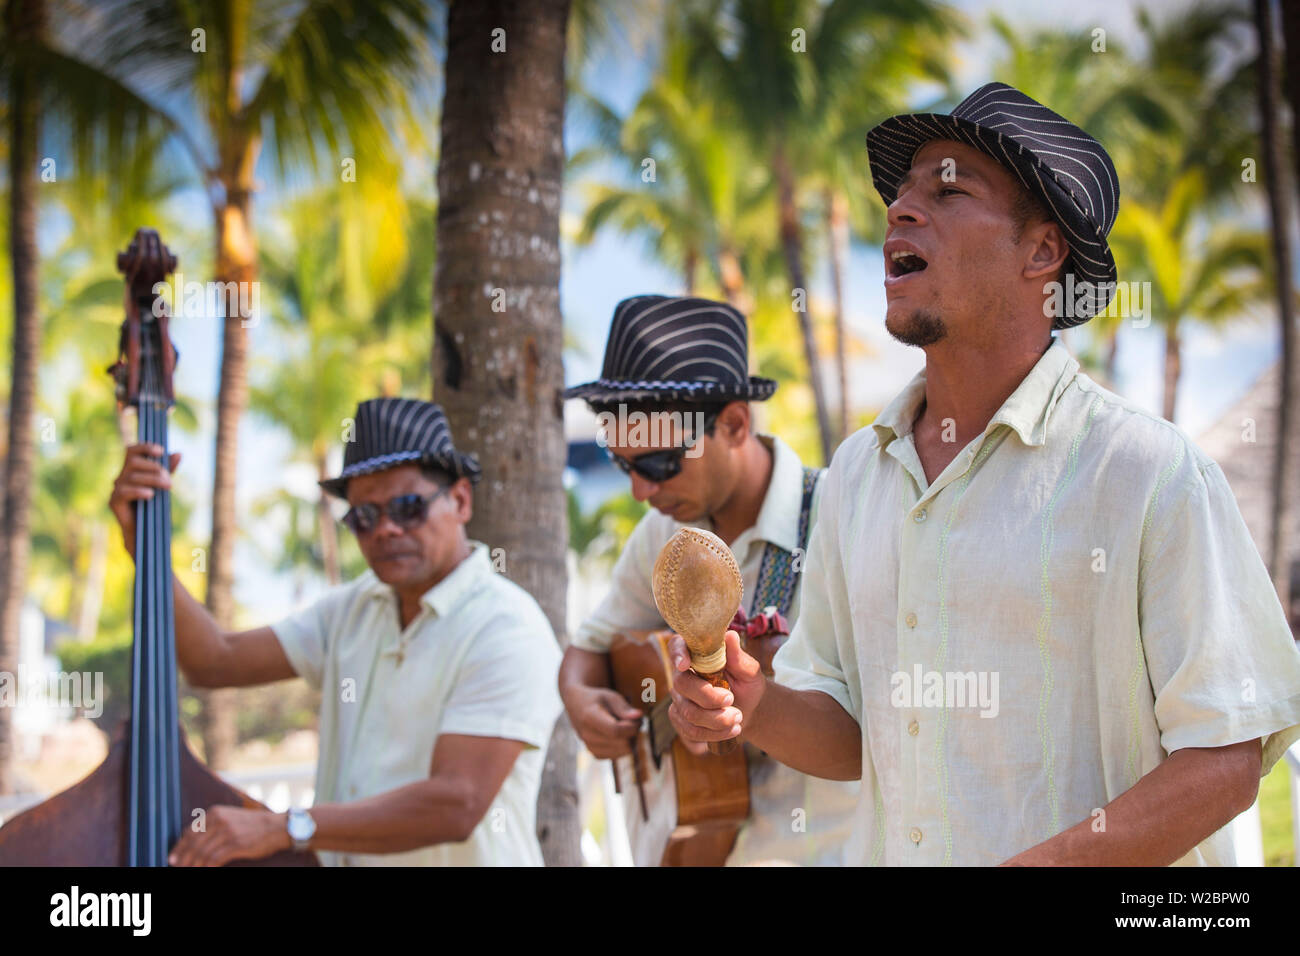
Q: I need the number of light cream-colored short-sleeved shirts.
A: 3